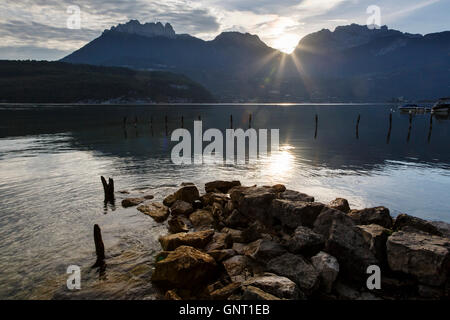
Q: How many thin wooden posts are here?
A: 13